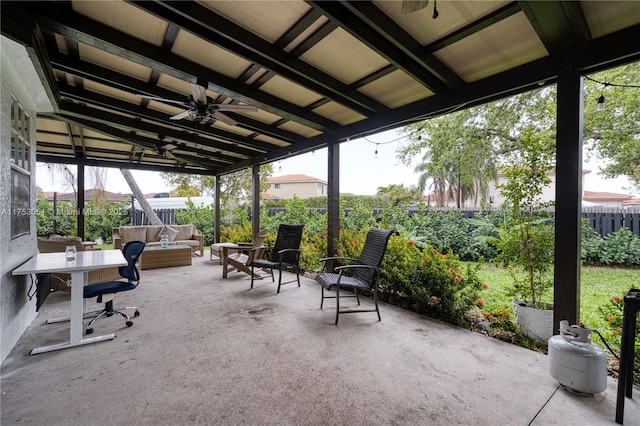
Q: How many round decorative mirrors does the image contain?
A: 0